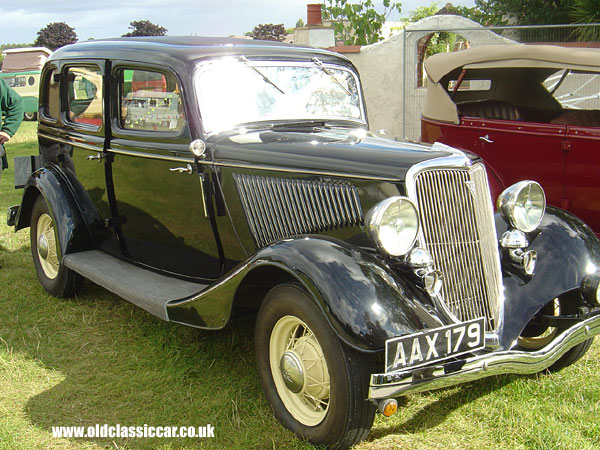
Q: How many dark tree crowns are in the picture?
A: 3